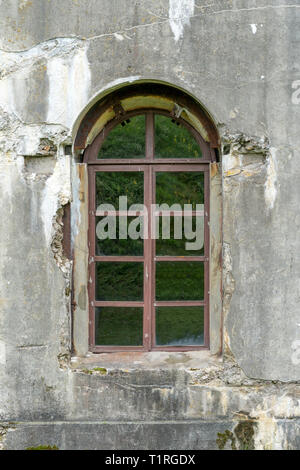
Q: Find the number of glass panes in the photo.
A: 10